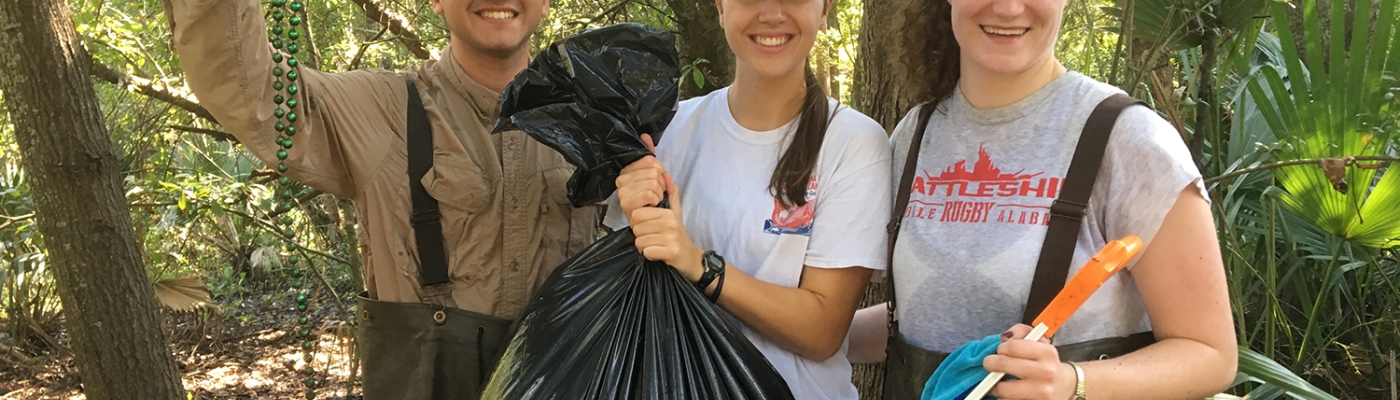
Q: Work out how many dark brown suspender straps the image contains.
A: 2